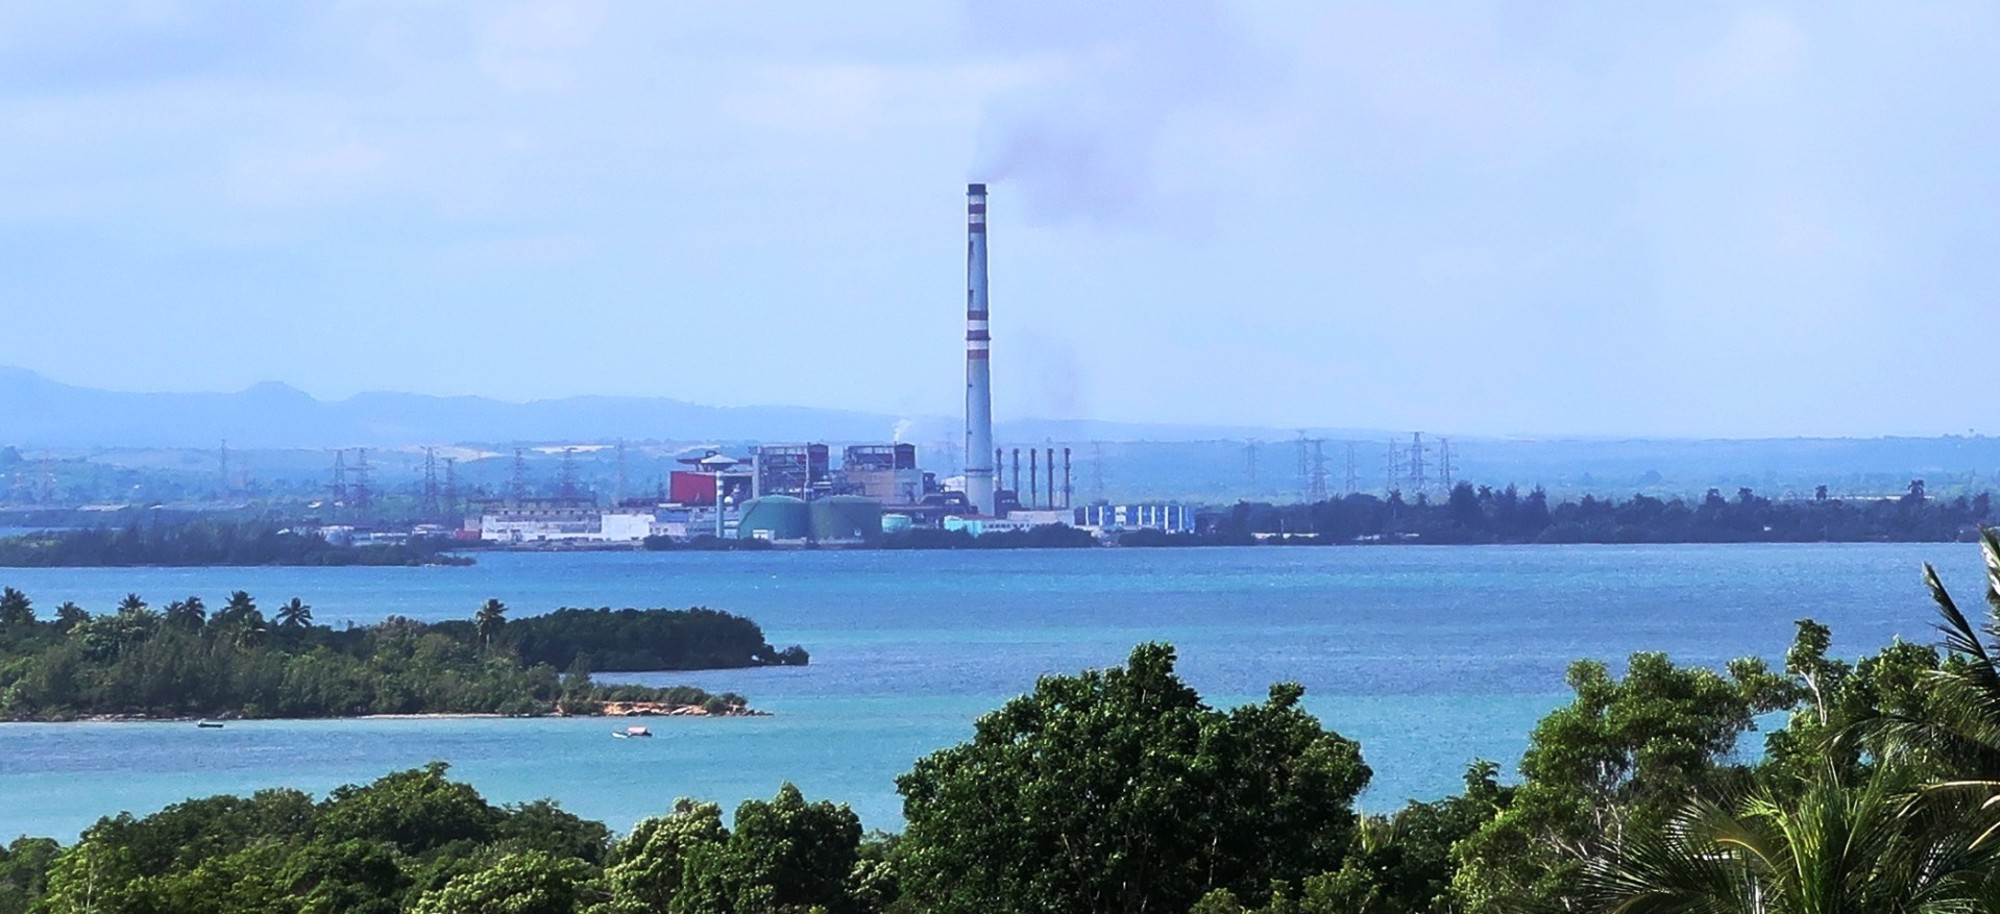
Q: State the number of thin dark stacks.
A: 5